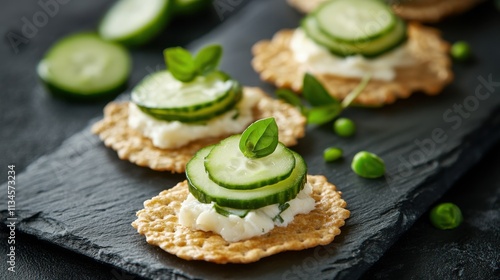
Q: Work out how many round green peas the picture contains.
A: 5